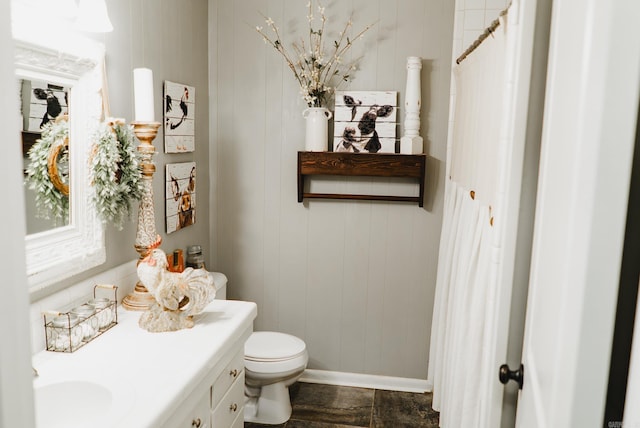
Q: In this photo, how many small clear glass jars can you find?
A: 3